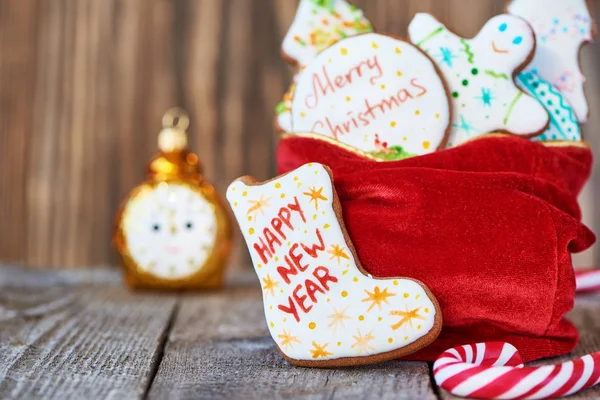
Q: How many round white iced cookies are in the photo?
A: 1